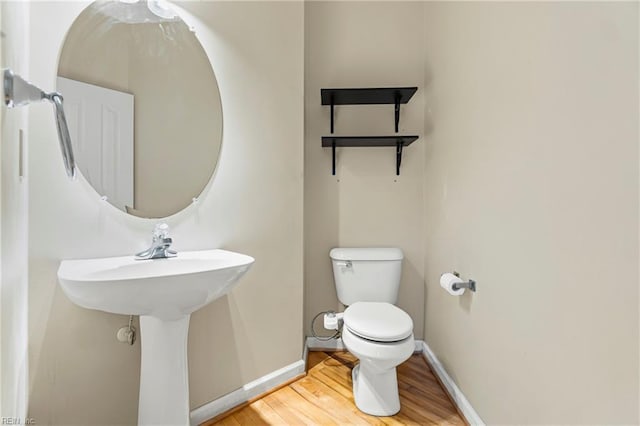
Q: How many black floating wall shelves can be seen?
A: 2